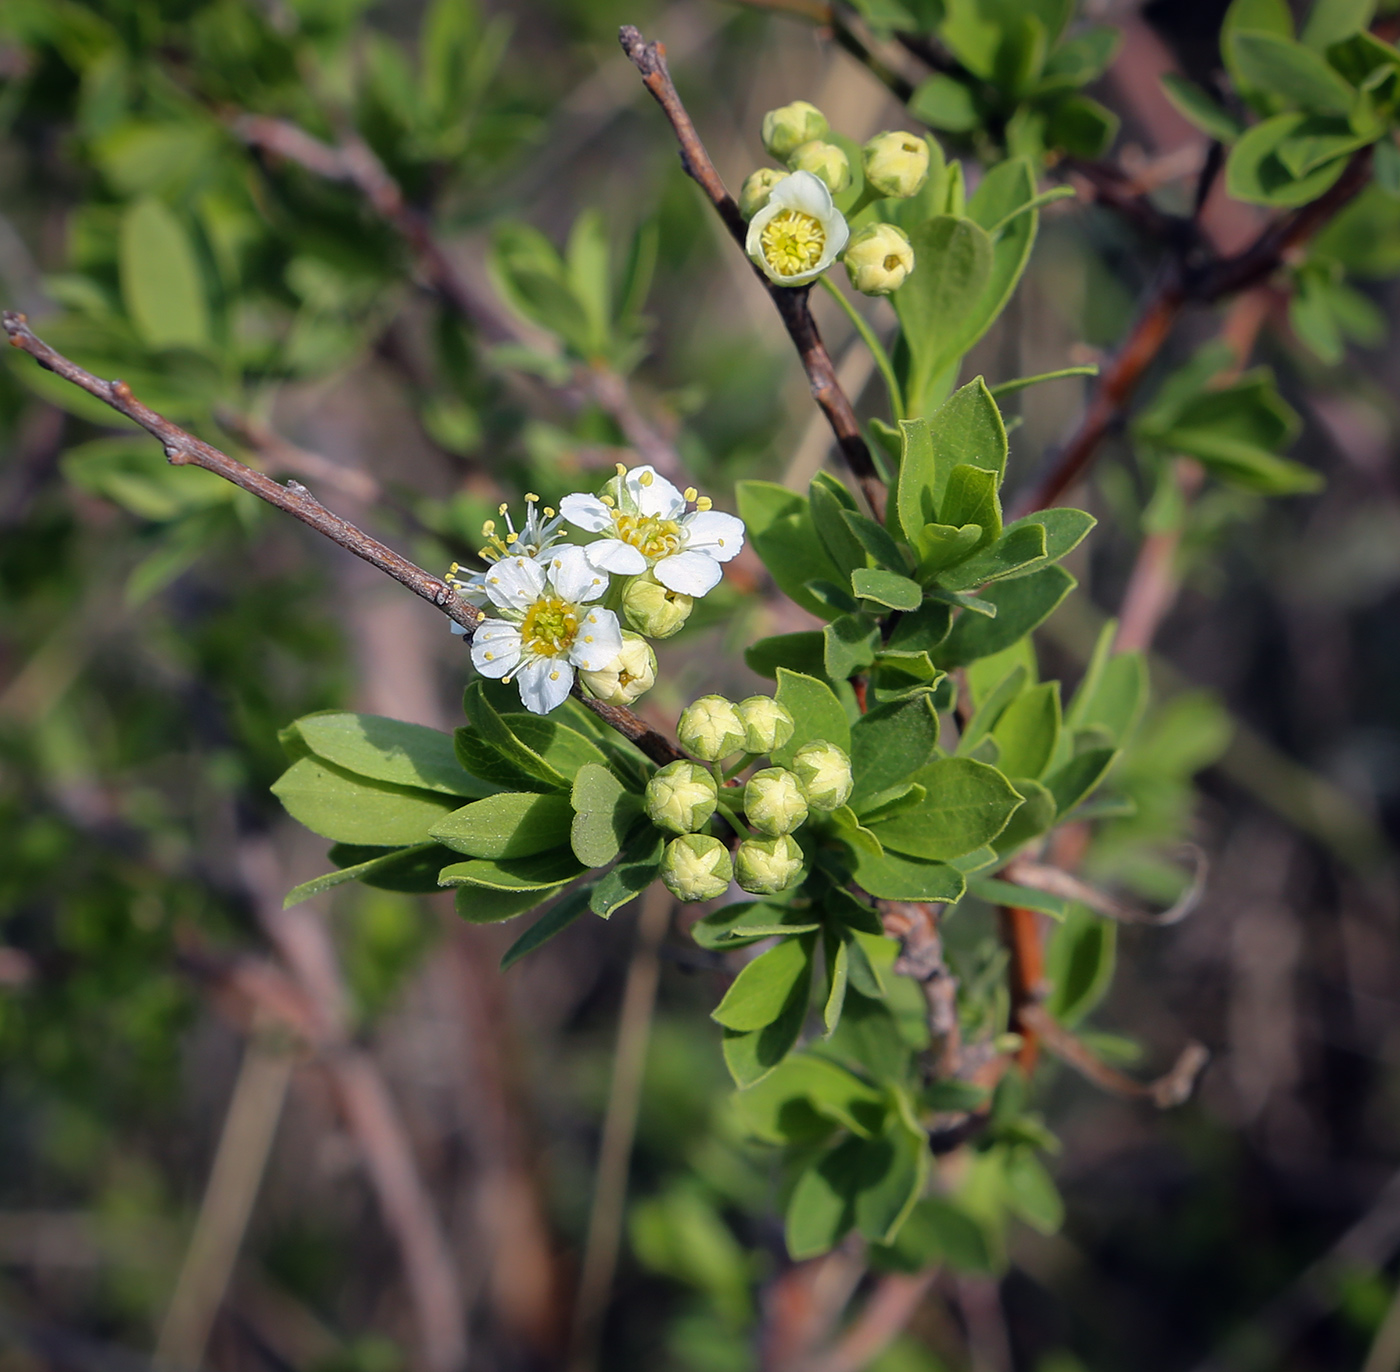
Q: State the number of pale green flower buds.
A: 14